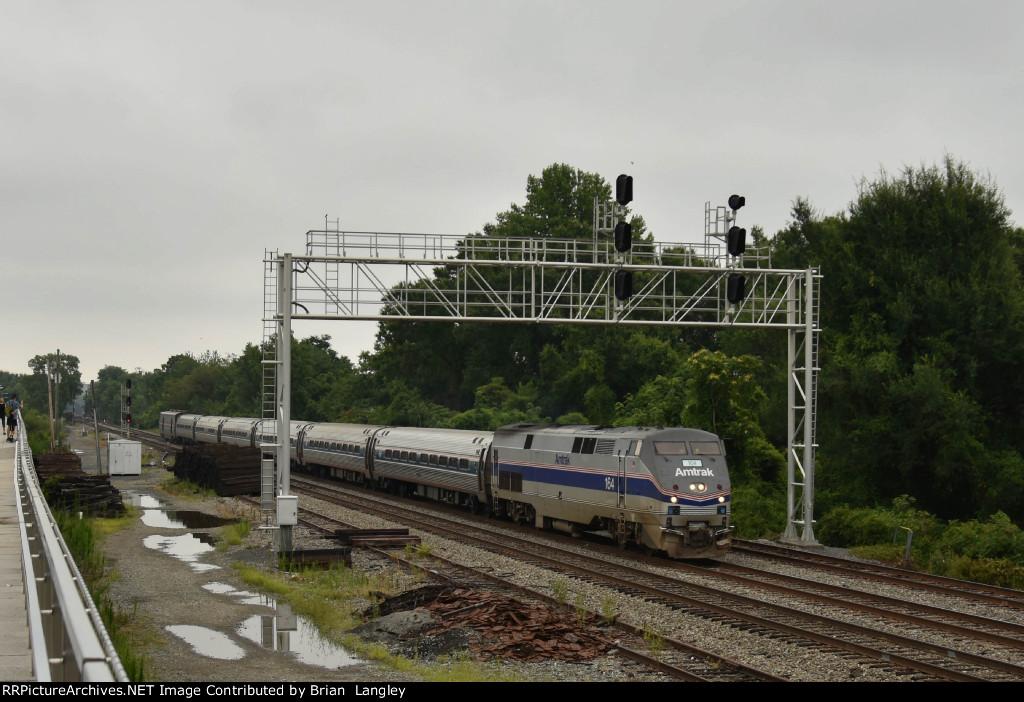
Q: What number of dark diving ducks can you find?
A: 0